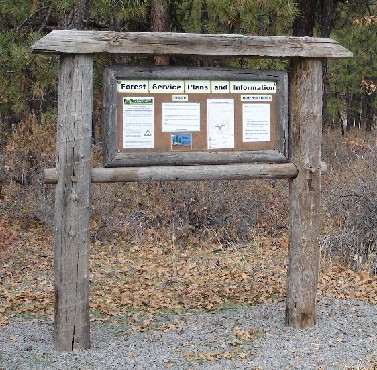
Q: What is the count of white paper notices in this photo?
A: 4